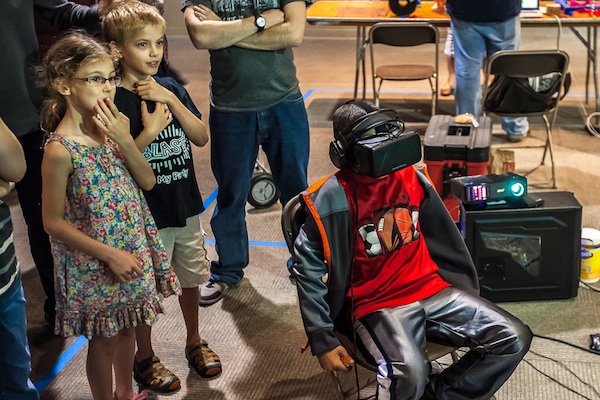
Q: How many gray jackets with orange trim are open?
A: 1